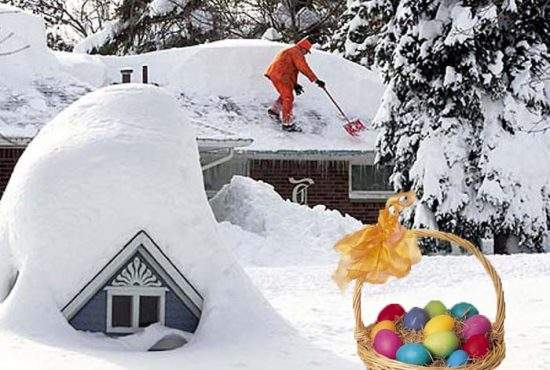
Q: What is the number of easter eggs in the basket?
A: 12